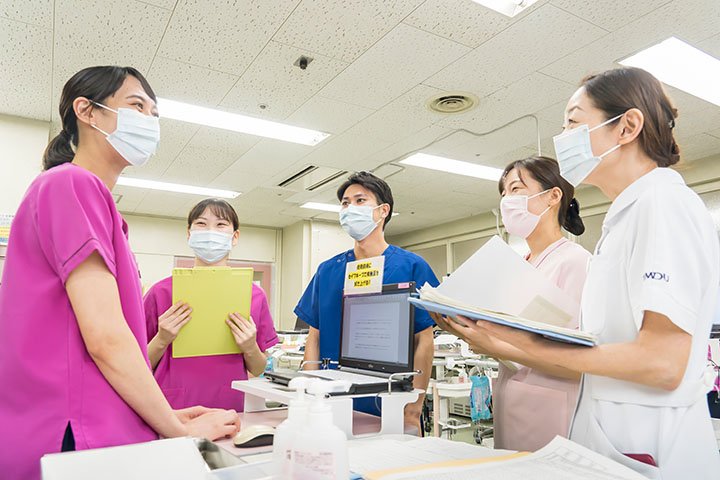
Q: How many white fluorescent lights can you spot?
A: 6